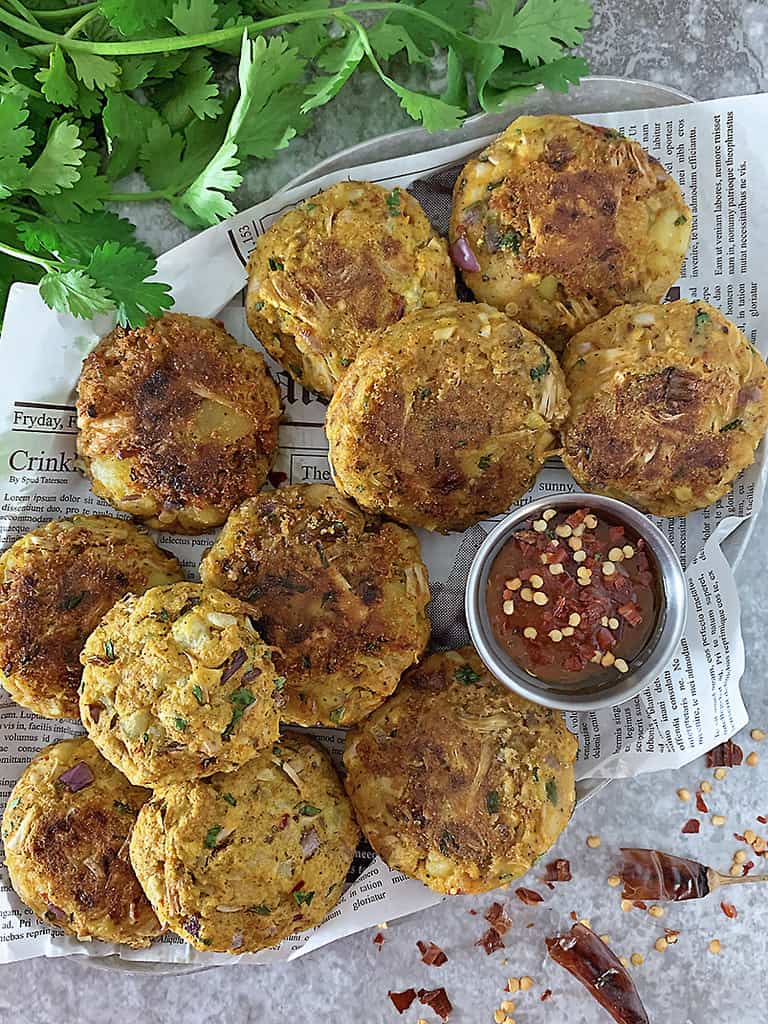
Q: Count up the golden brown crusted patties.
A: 11